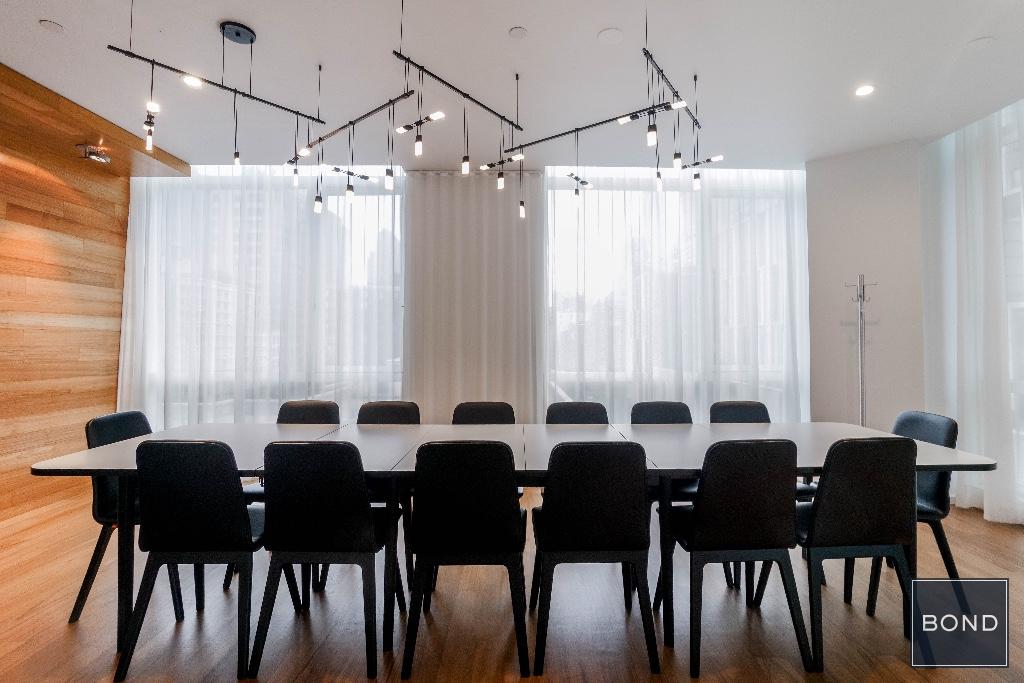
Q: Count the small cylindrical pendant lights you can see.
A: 15